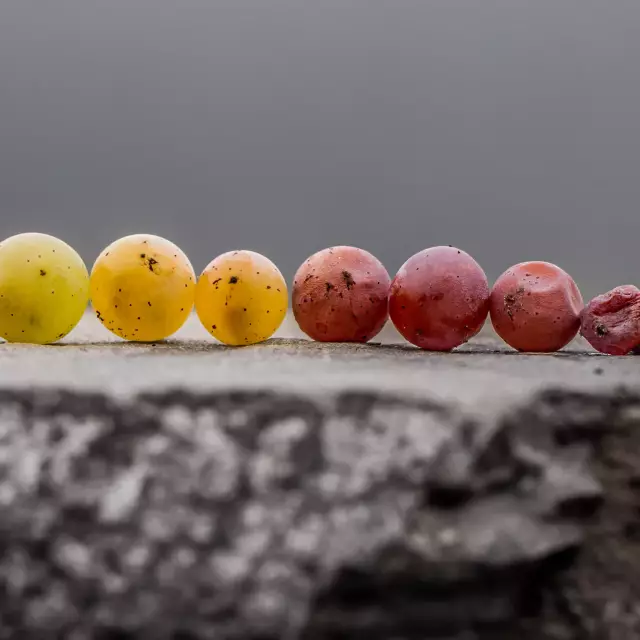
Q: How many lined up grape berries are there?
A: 7